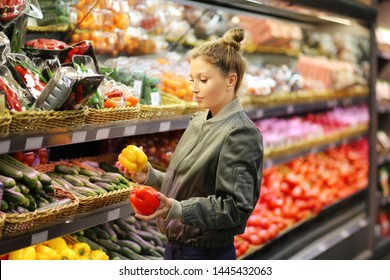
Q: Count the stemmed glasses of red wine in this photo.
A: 0